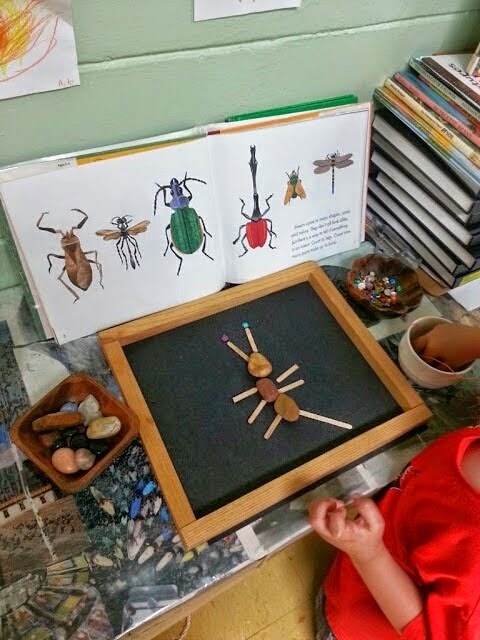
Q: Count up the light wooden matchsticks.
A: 8